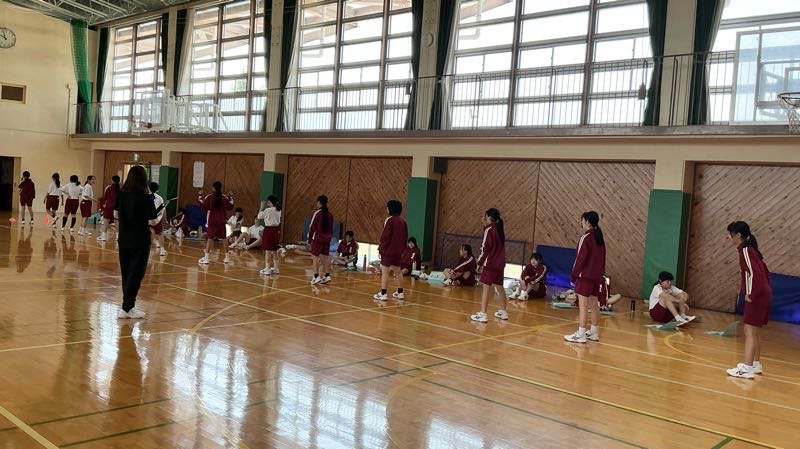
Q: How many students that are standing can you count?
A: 13